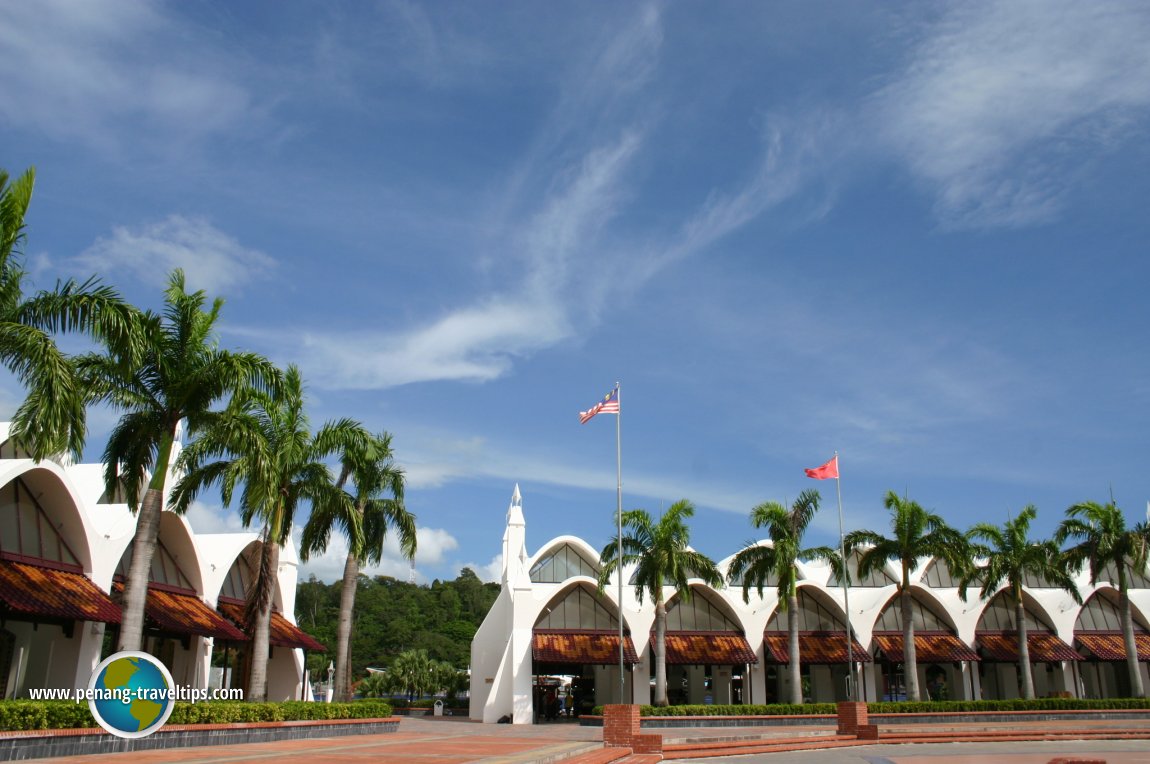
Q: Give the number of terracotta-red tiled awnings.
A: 9